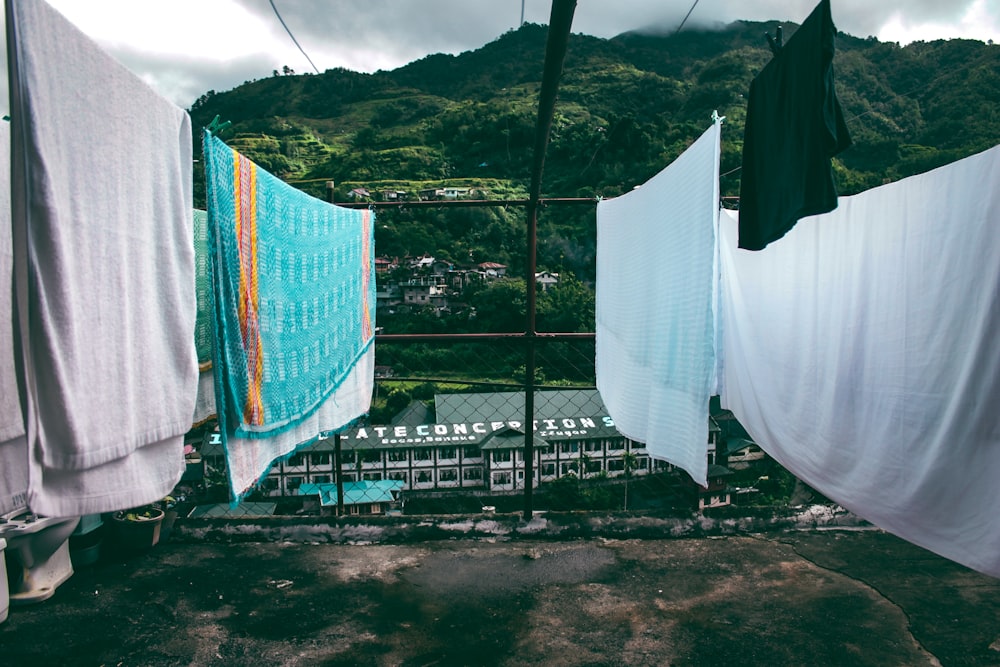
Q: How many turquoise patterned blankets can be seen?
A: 1